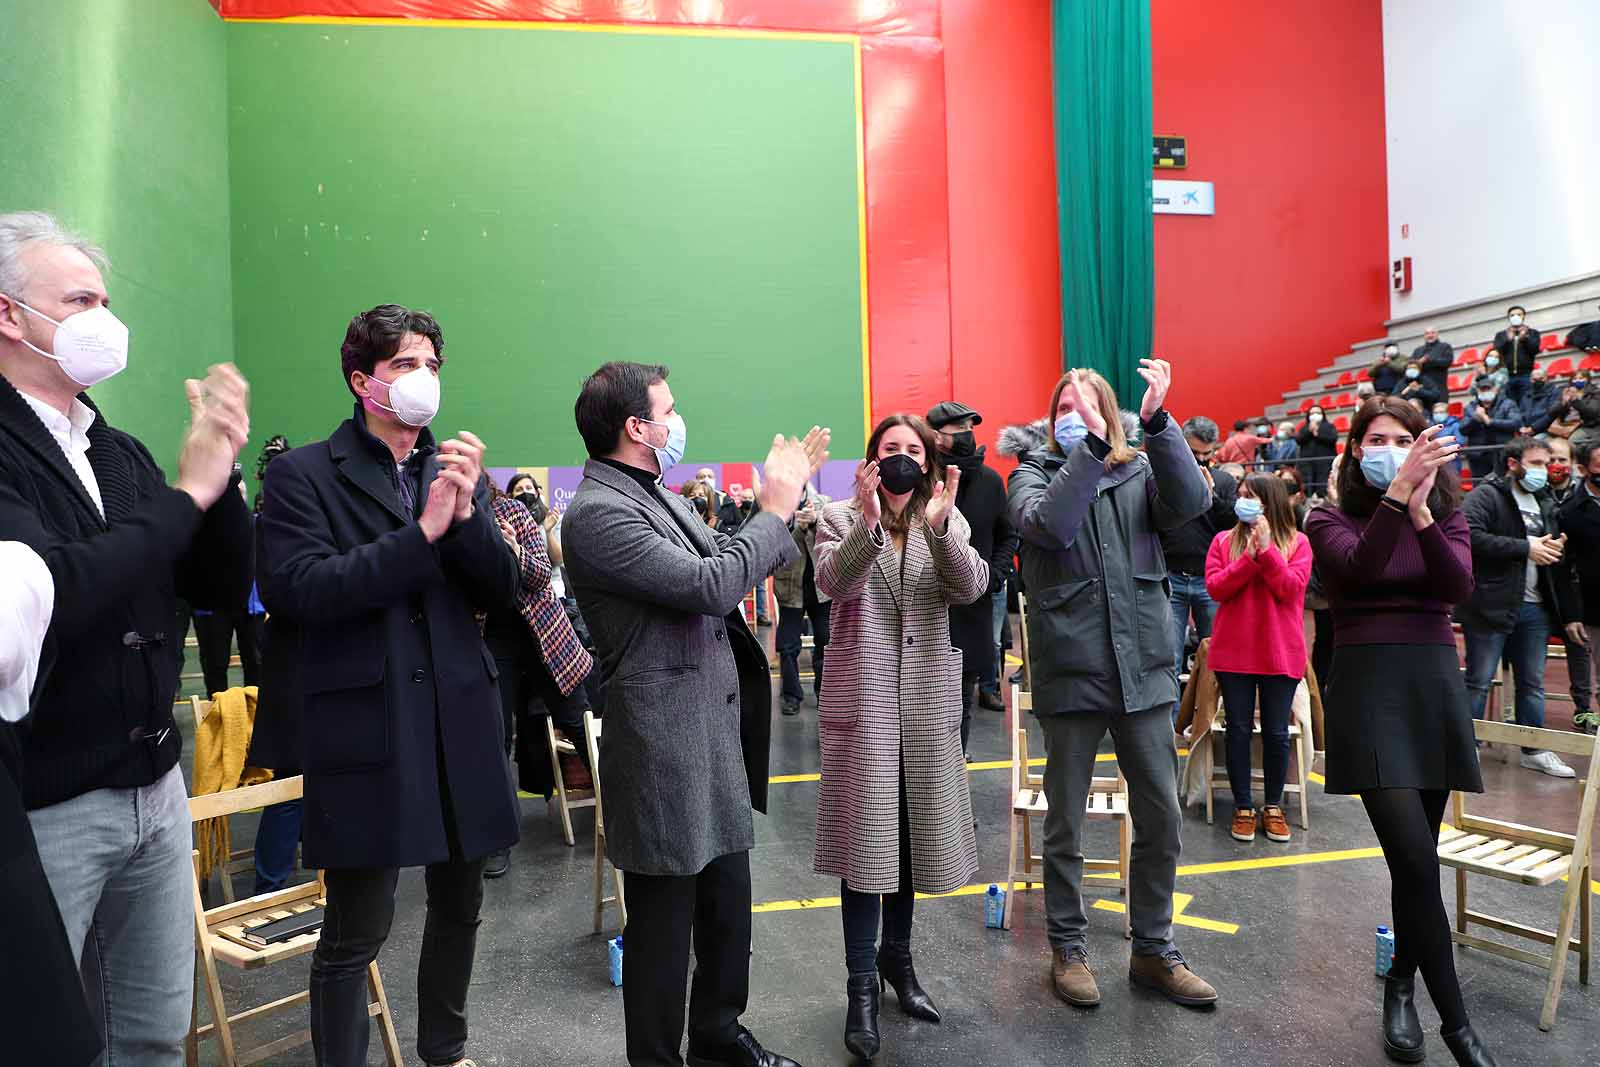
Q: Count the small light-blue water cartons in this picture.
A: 3